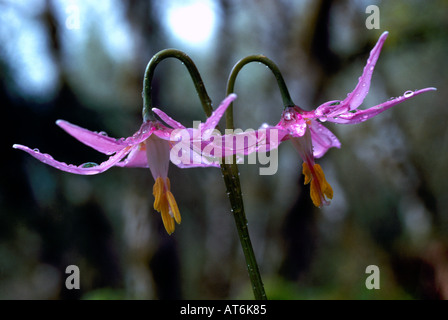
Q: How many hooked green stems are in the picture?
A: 2